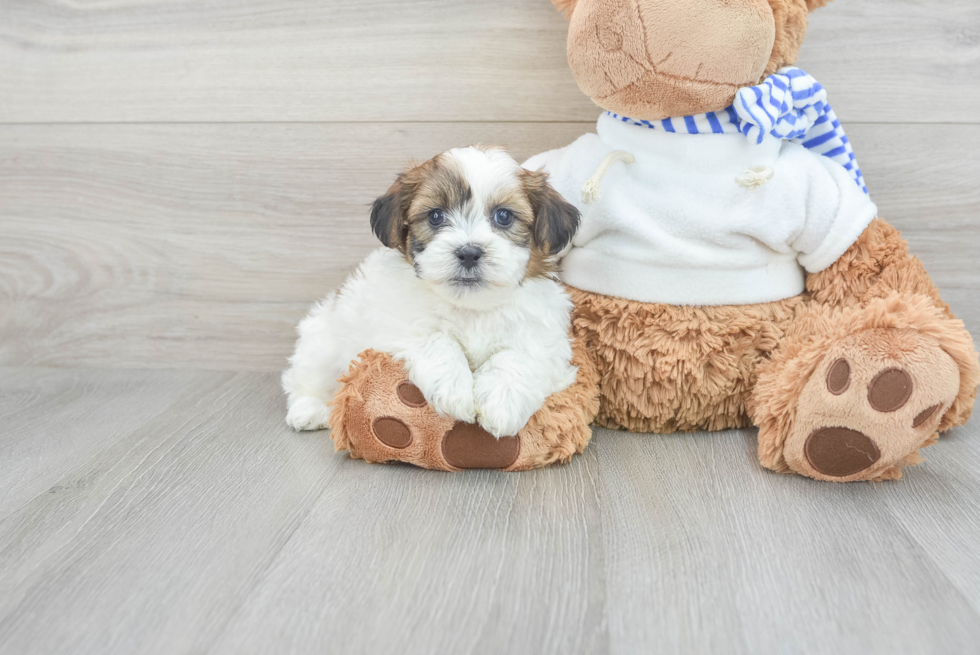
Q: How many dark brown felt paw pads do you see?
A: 7